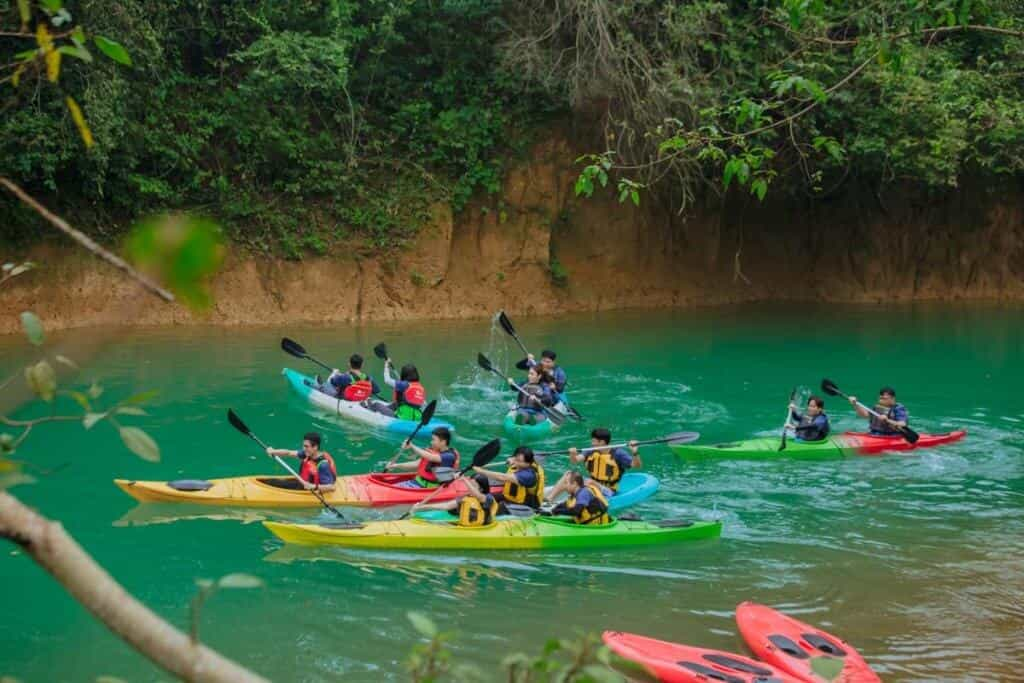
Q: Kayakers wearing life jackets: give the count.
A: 12